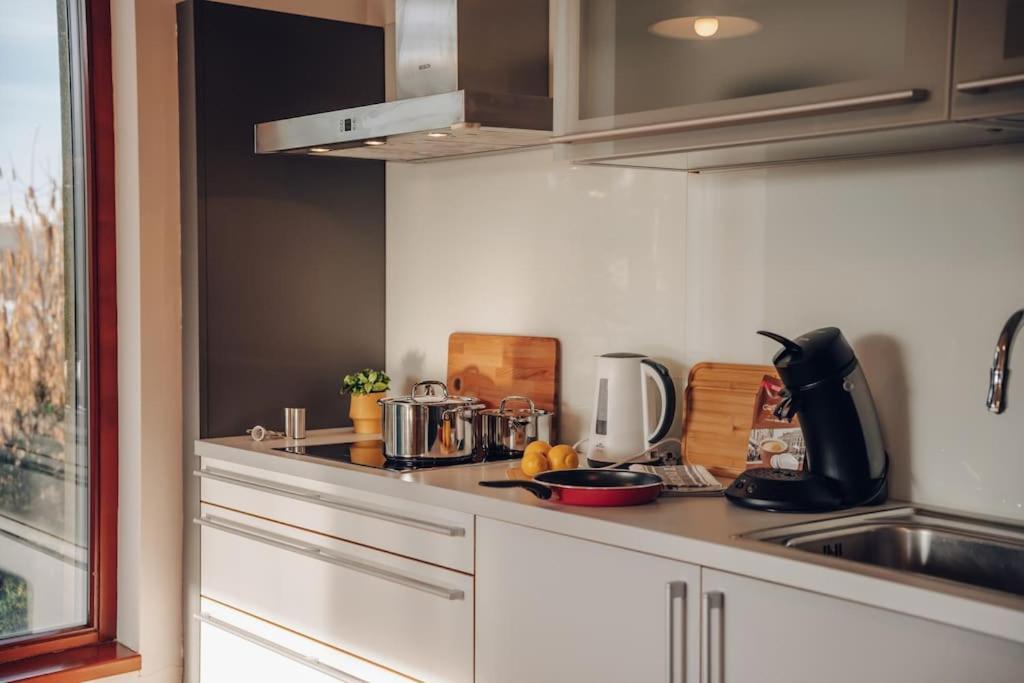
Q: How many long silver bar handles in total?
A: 7